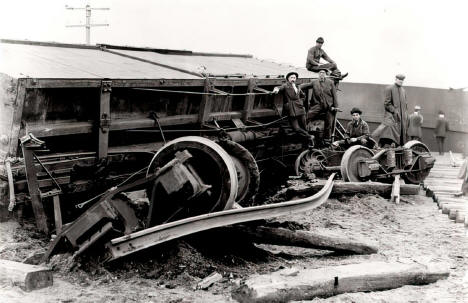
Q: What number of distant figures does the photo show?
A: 2